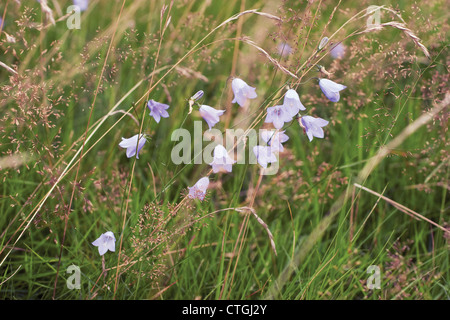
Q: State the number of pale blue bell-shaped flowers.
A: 13